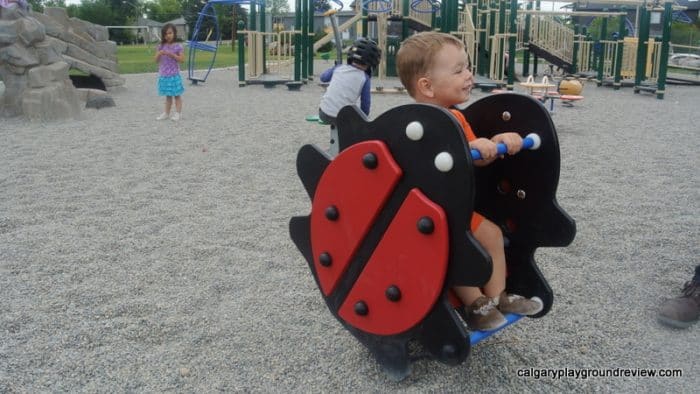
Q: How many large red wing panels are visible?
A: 2